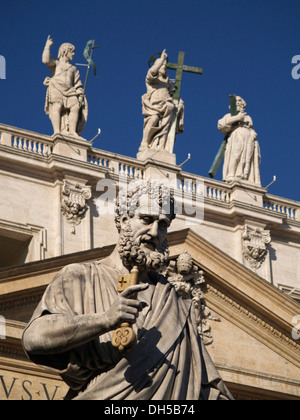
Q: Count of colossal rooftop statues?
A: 3